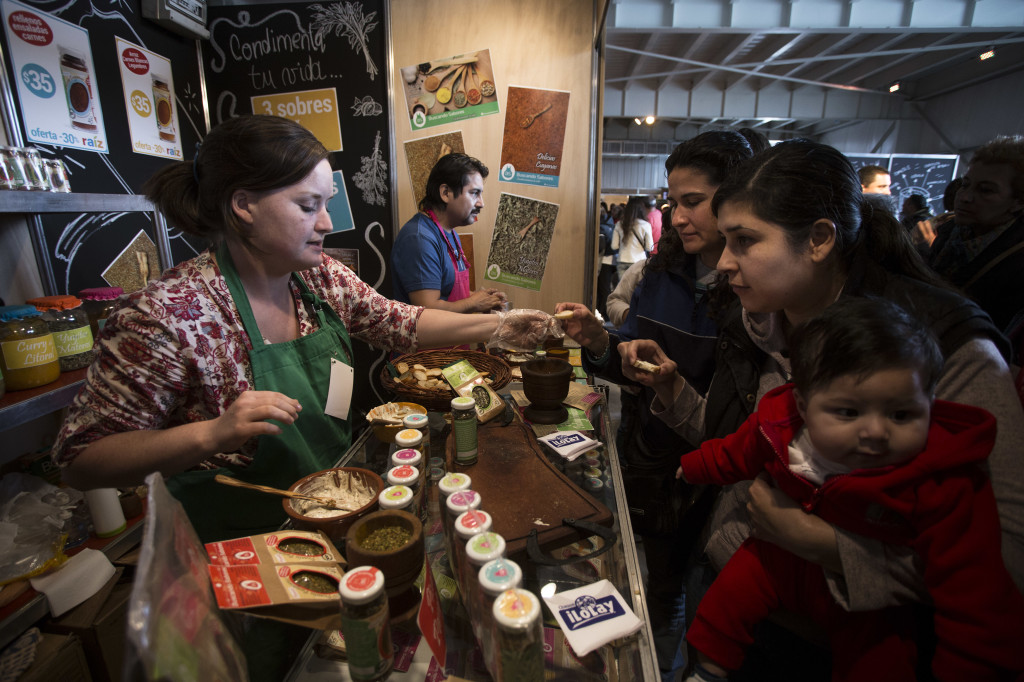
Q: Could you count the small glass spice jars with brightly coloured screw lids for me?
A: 13